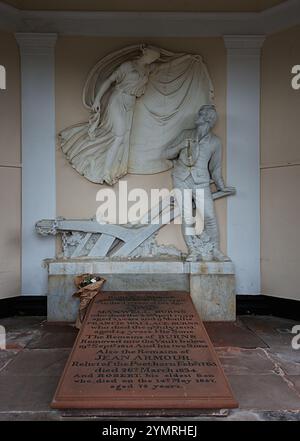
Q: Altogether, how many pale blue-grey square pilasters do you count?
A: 2